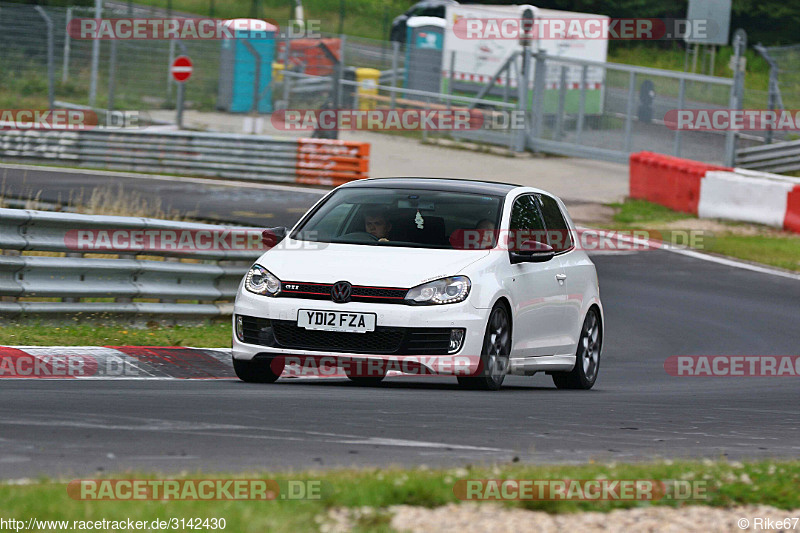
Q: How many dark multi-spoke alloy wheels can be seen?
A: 2